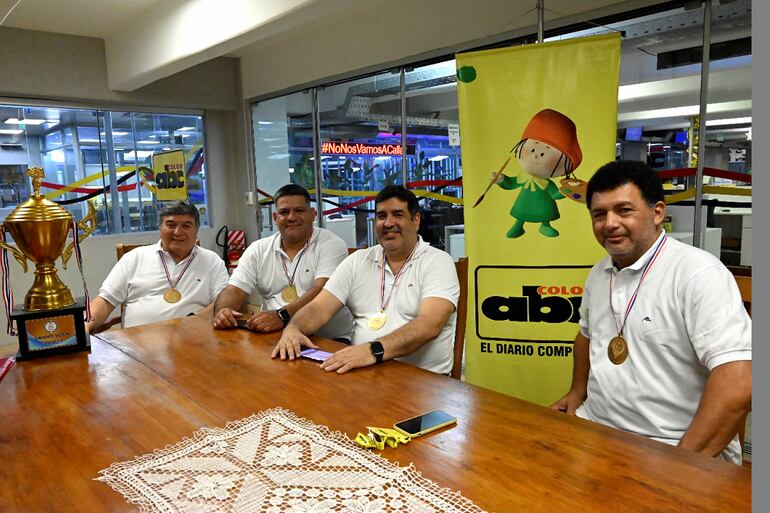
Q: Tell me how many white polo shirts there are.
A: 4